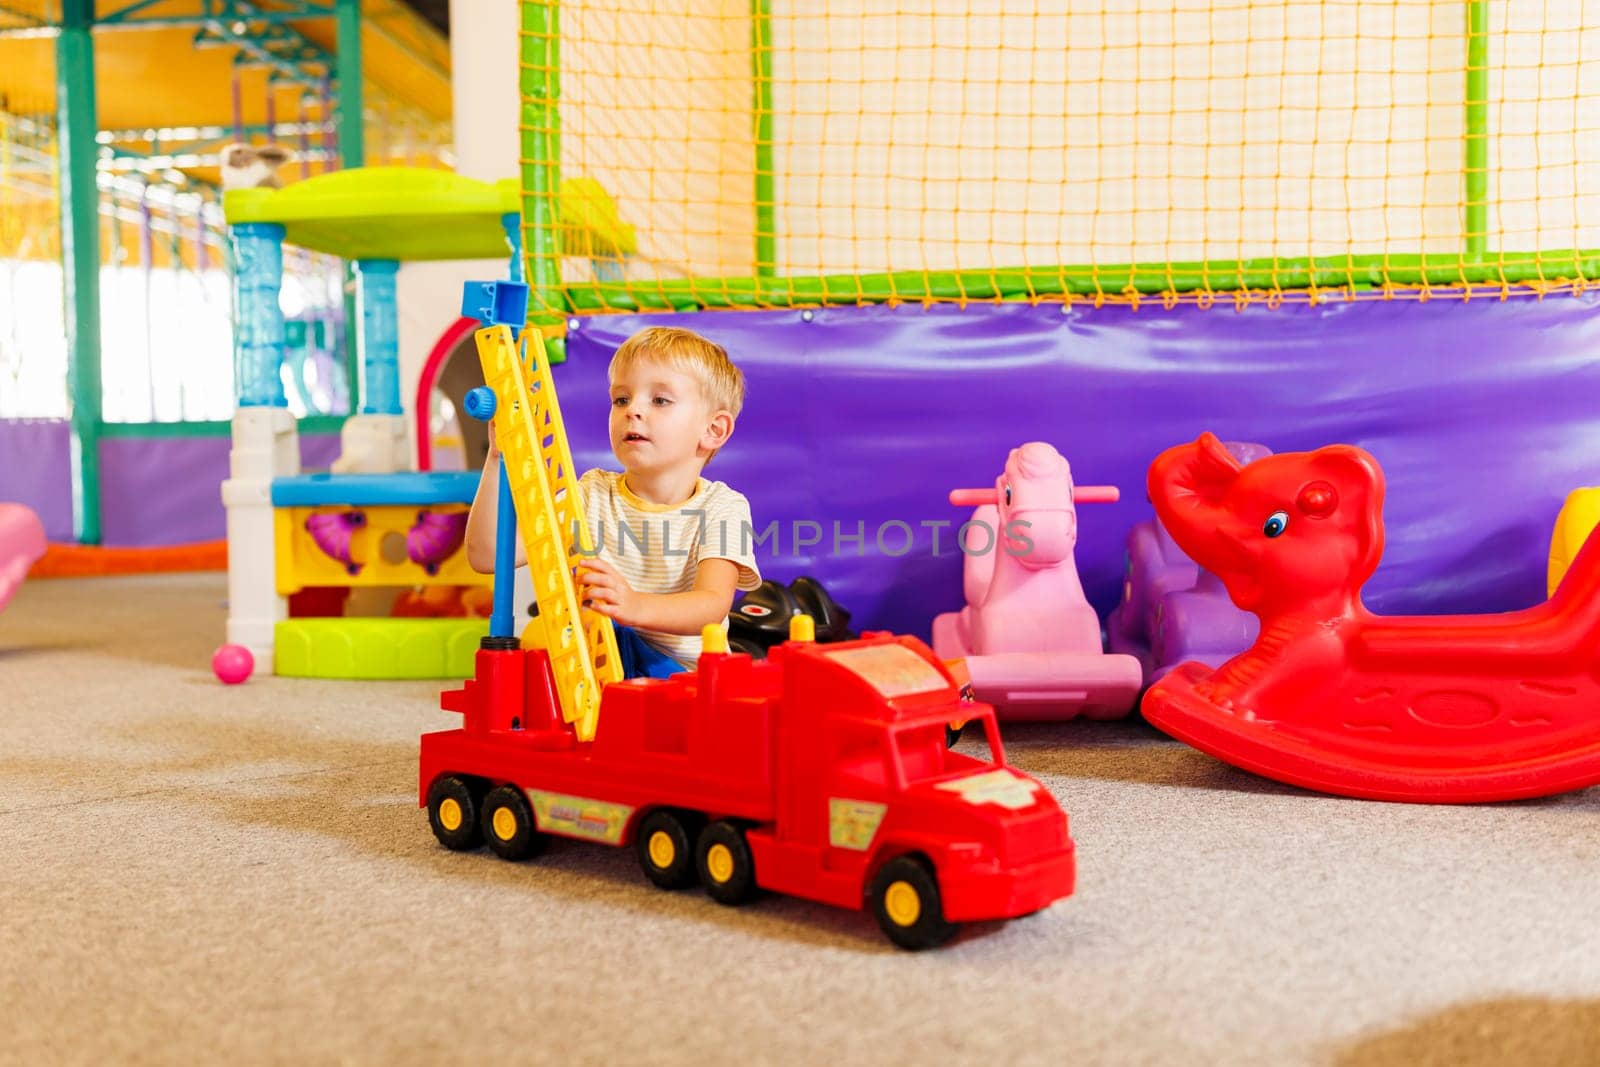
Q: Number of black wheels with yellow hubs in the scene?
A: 5